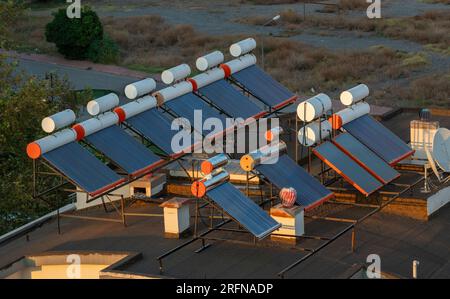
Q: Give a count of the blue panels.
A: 11